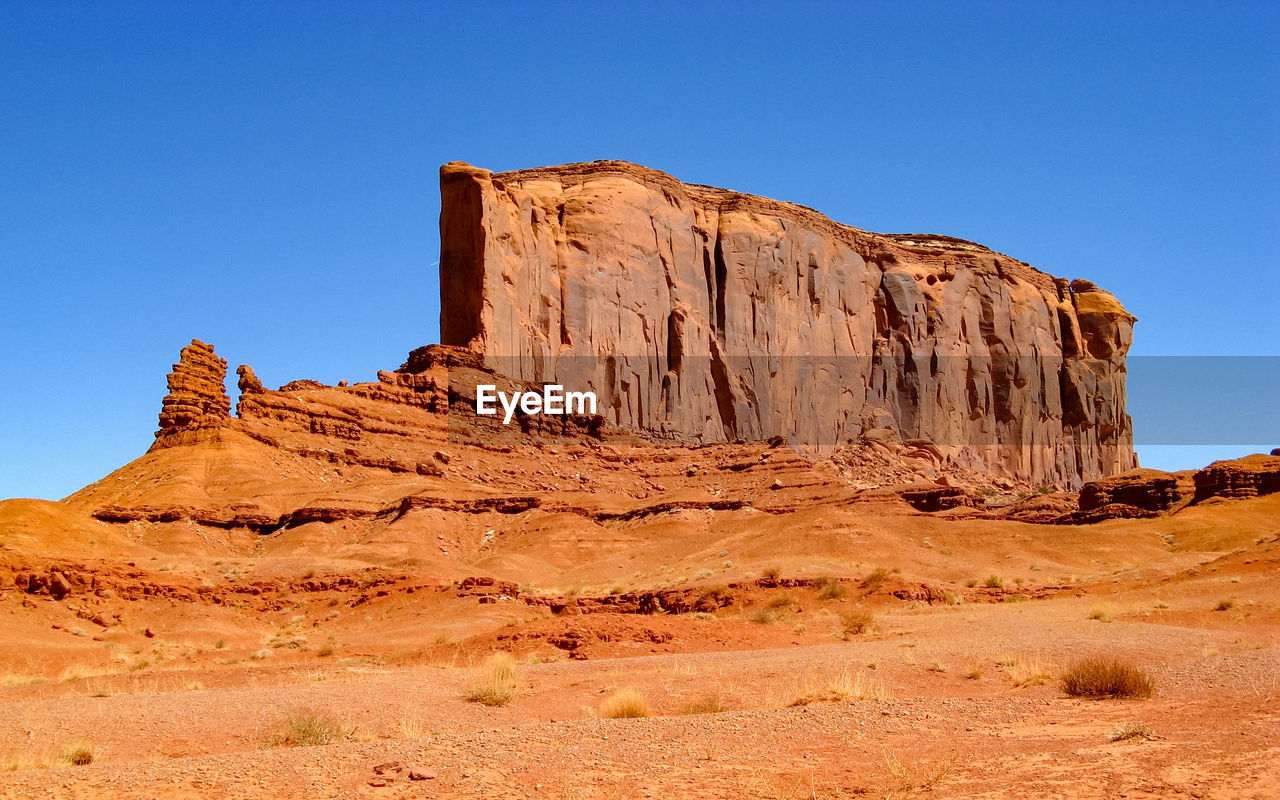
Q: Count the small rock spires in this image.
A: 2